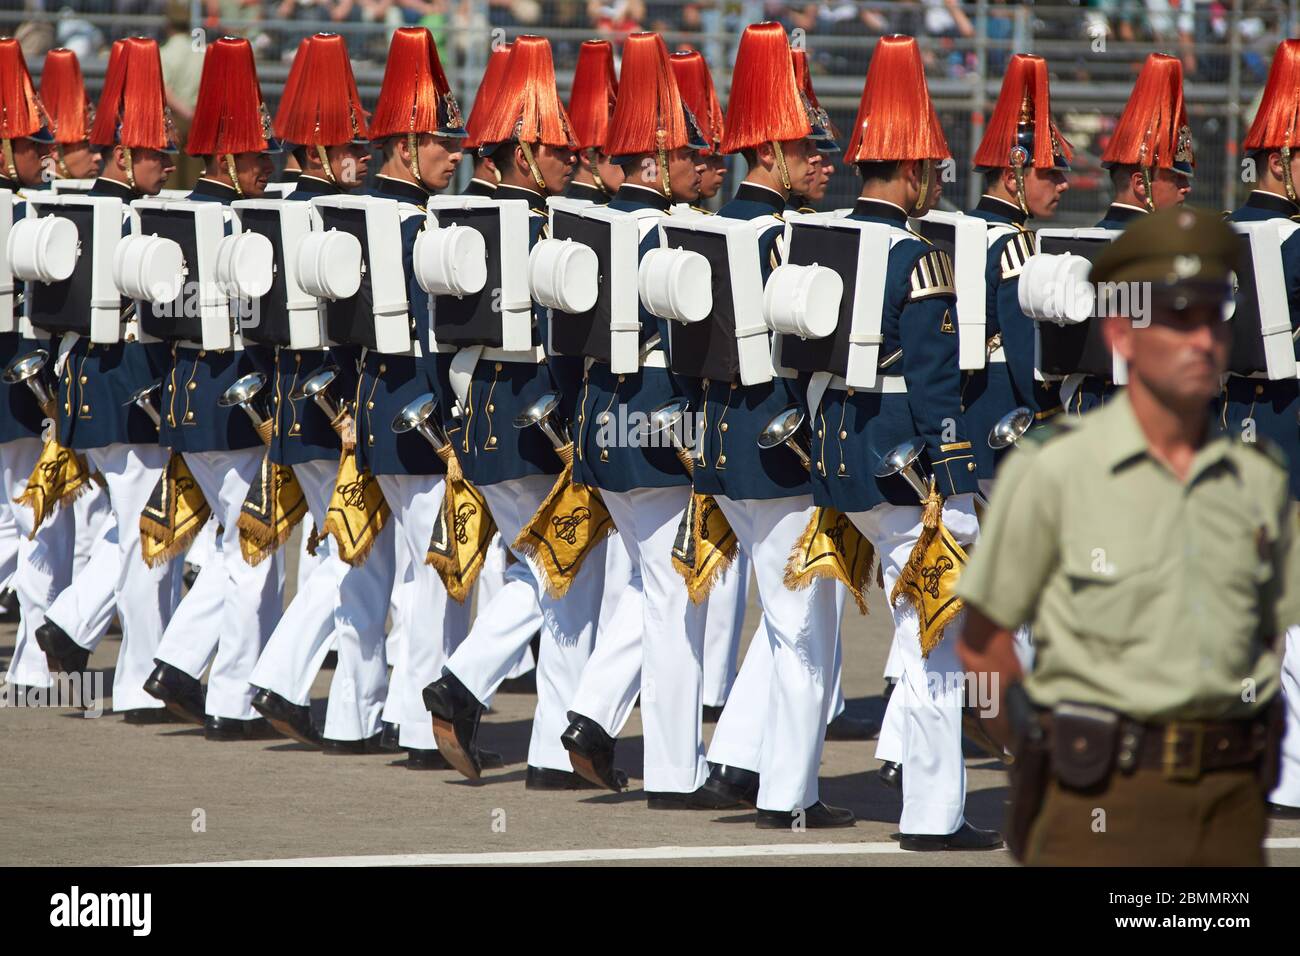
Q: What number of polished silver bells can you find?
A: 10